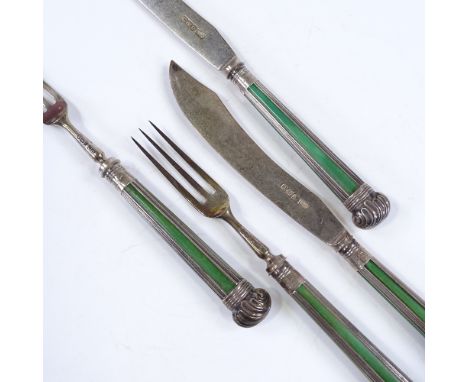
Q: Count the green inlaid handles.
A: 4